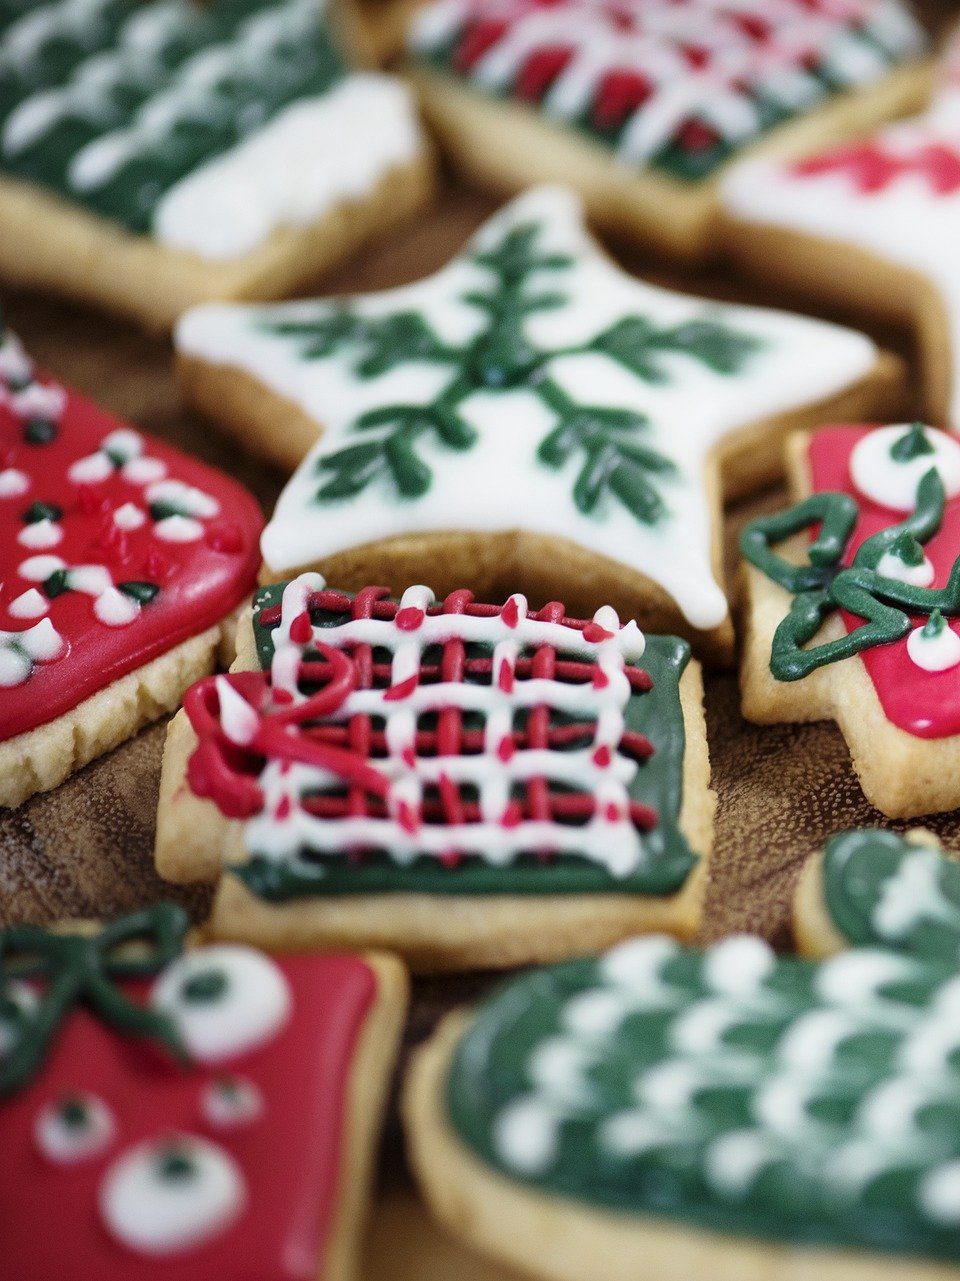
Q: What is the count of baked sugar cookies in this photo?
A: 9